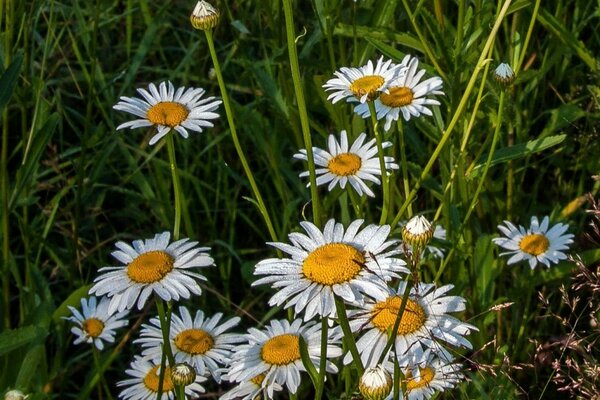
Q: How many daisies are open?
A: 14